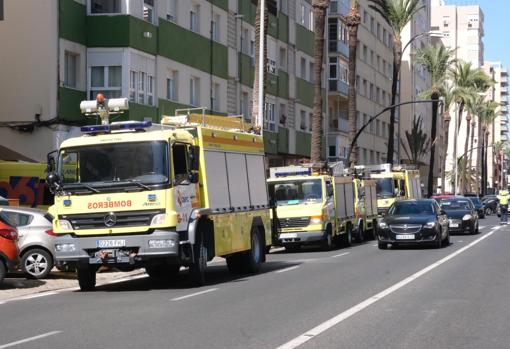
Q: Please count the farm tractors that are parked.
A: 0